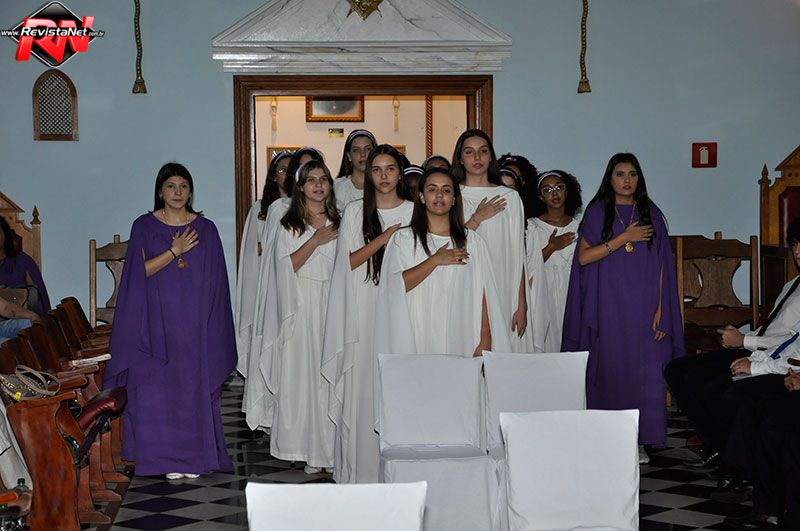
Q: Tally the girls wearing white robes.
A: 12